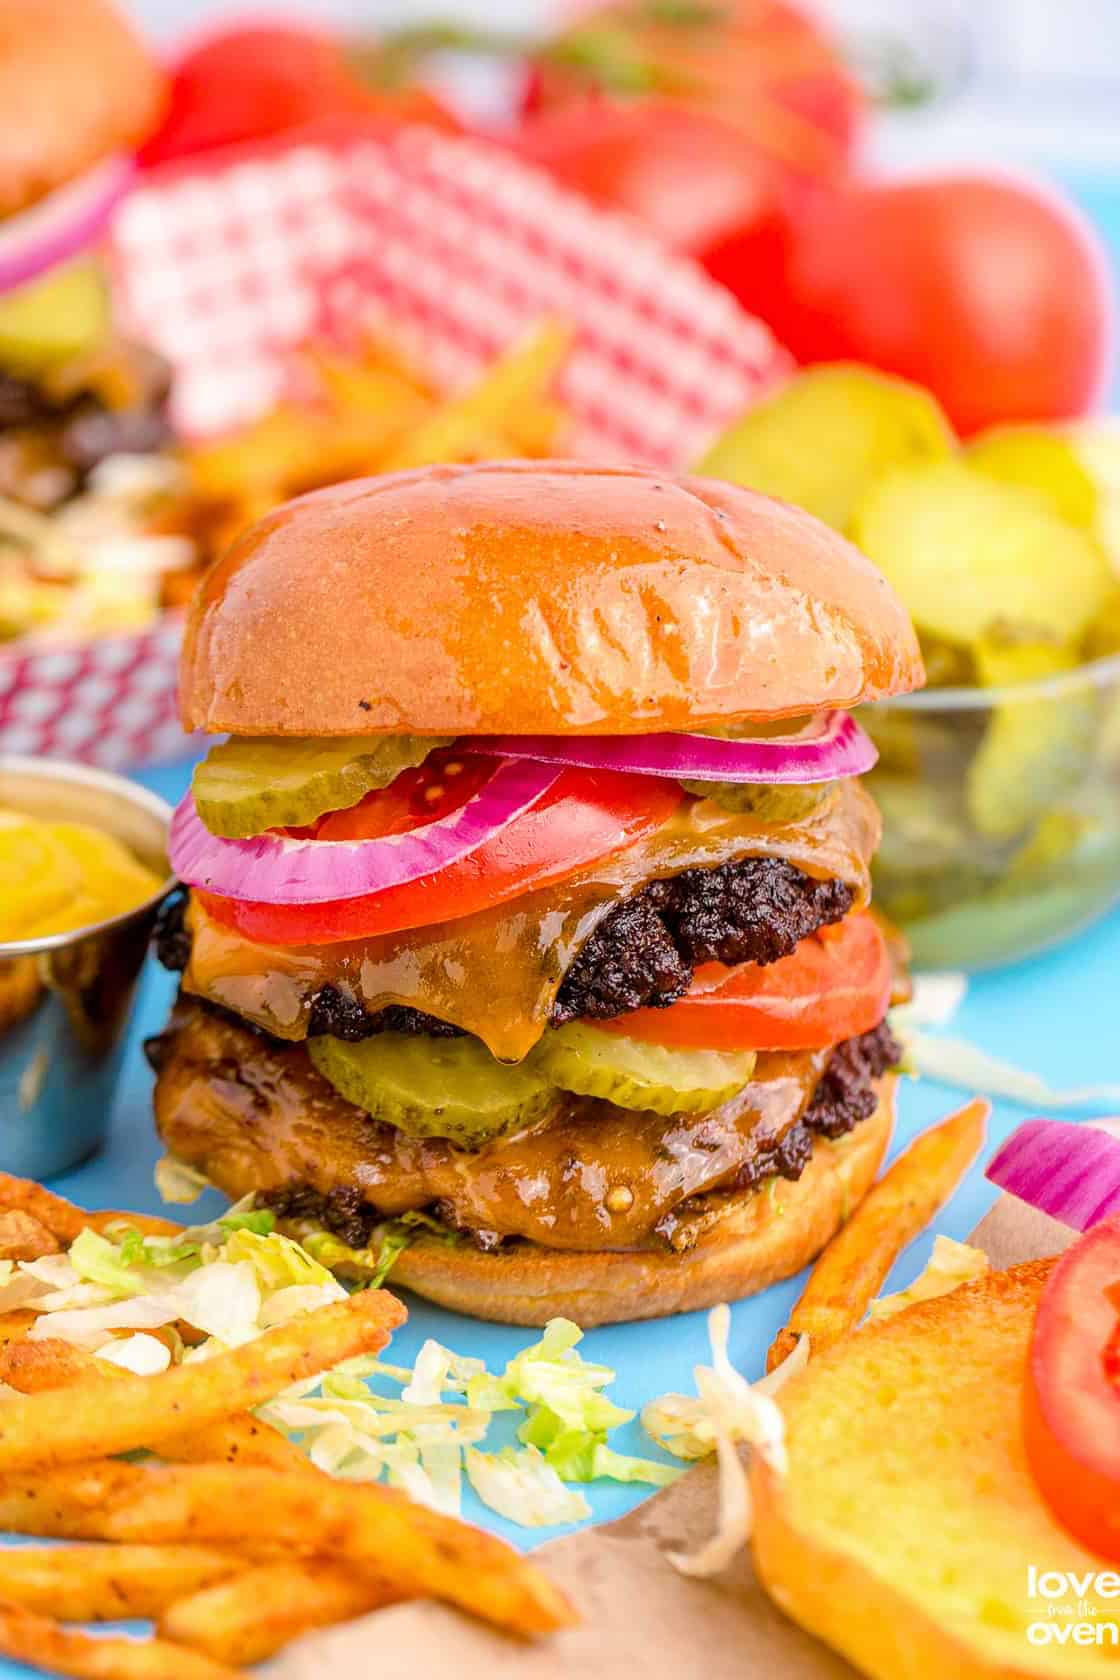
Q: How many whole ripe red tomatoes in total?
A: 4